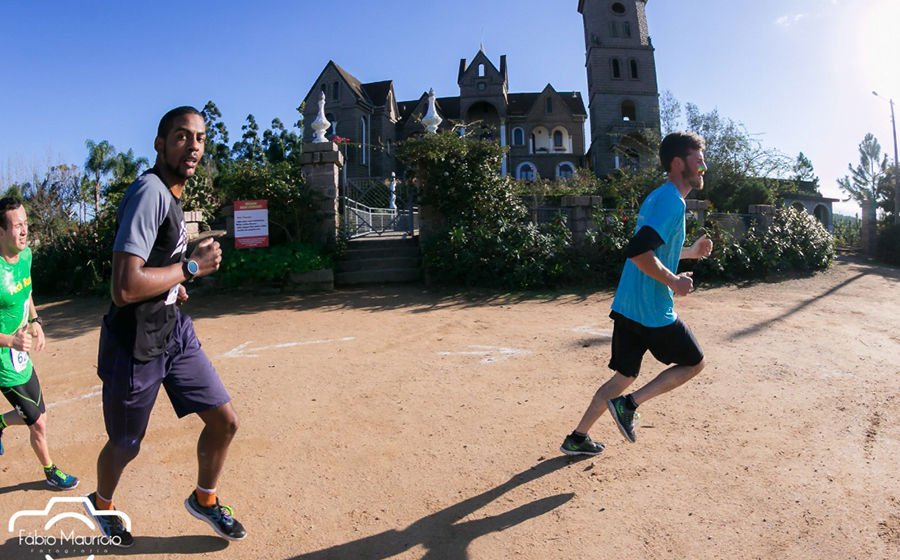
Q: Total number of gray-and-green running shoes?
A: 2